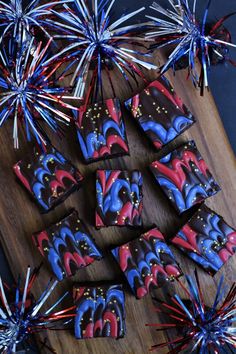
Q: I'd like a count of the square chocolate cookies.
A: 9